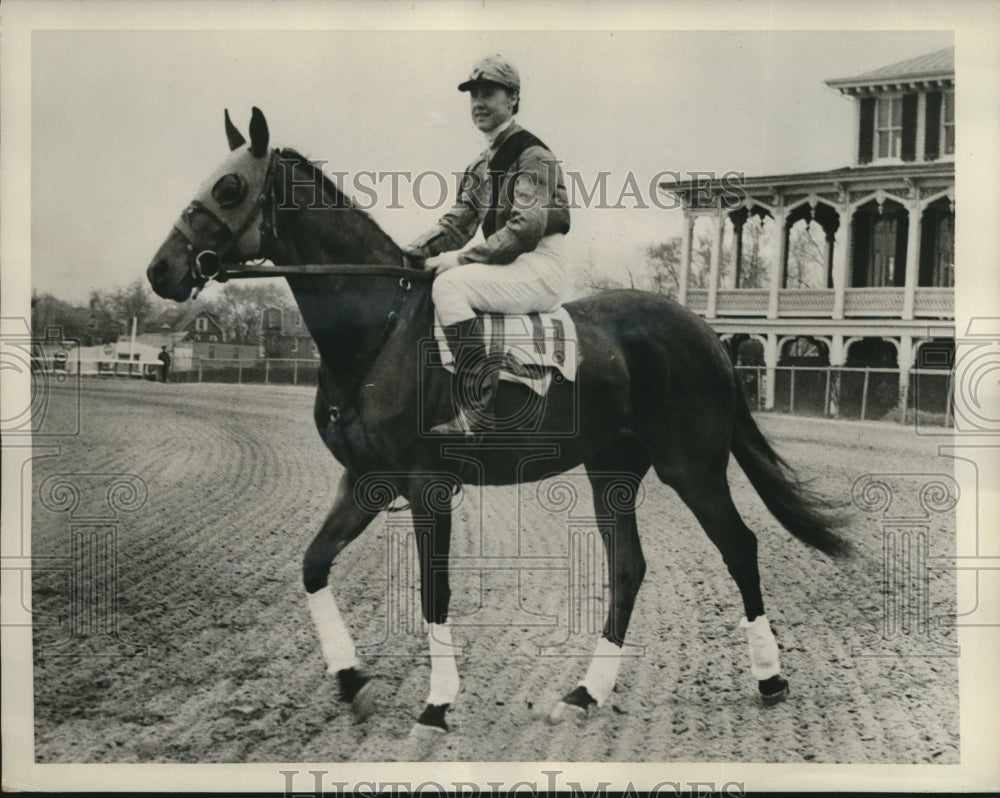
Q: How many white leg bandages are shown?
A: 4